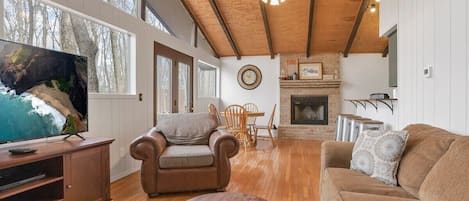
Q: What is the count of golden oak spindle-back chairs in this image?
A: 4